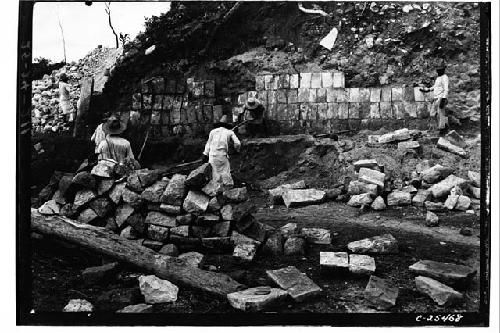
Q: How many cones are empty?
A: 0